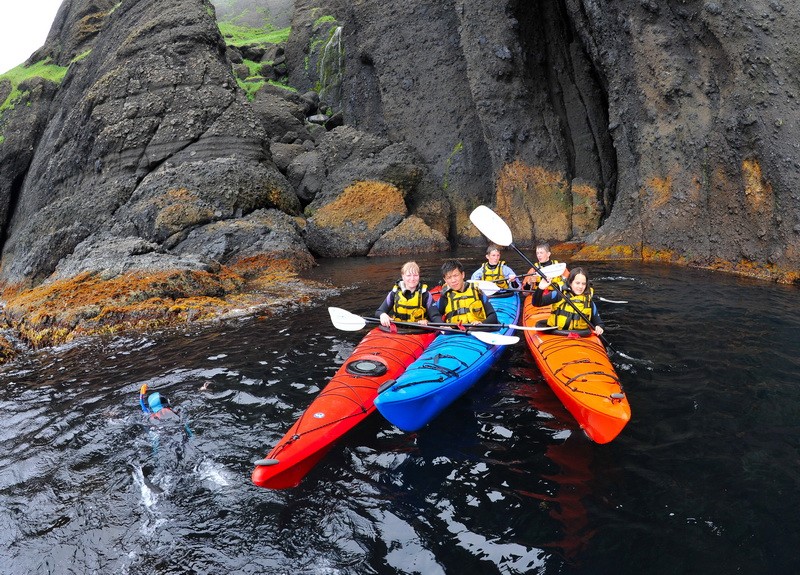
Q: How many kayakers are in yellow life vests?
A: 5